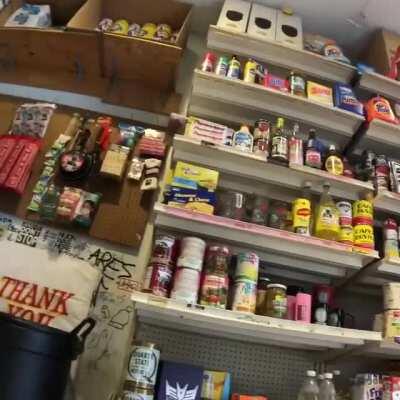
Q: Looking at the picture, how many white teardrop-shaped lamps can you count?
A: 0